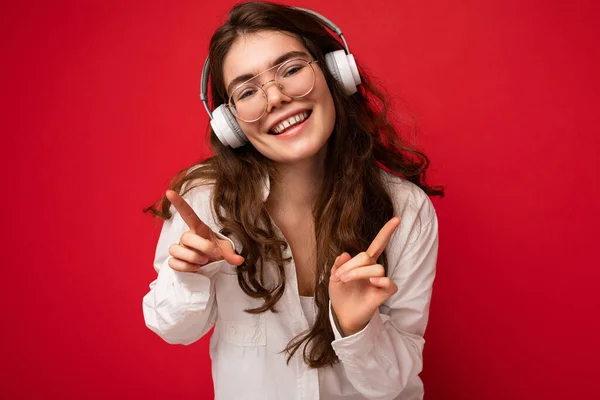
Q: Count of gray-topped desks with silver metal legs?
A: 0